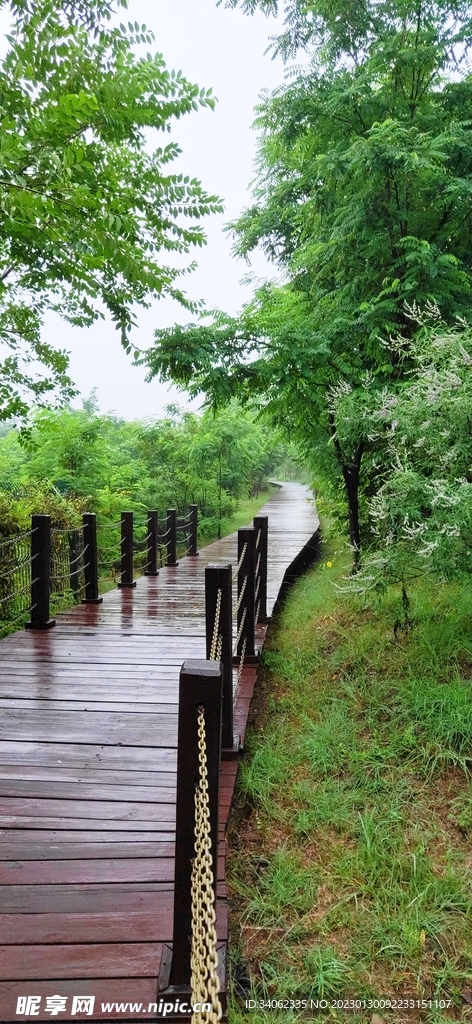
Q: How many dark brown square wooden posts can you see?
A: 10